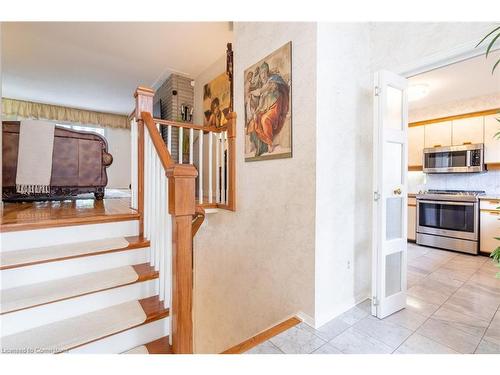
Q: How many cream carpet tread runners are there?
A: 4